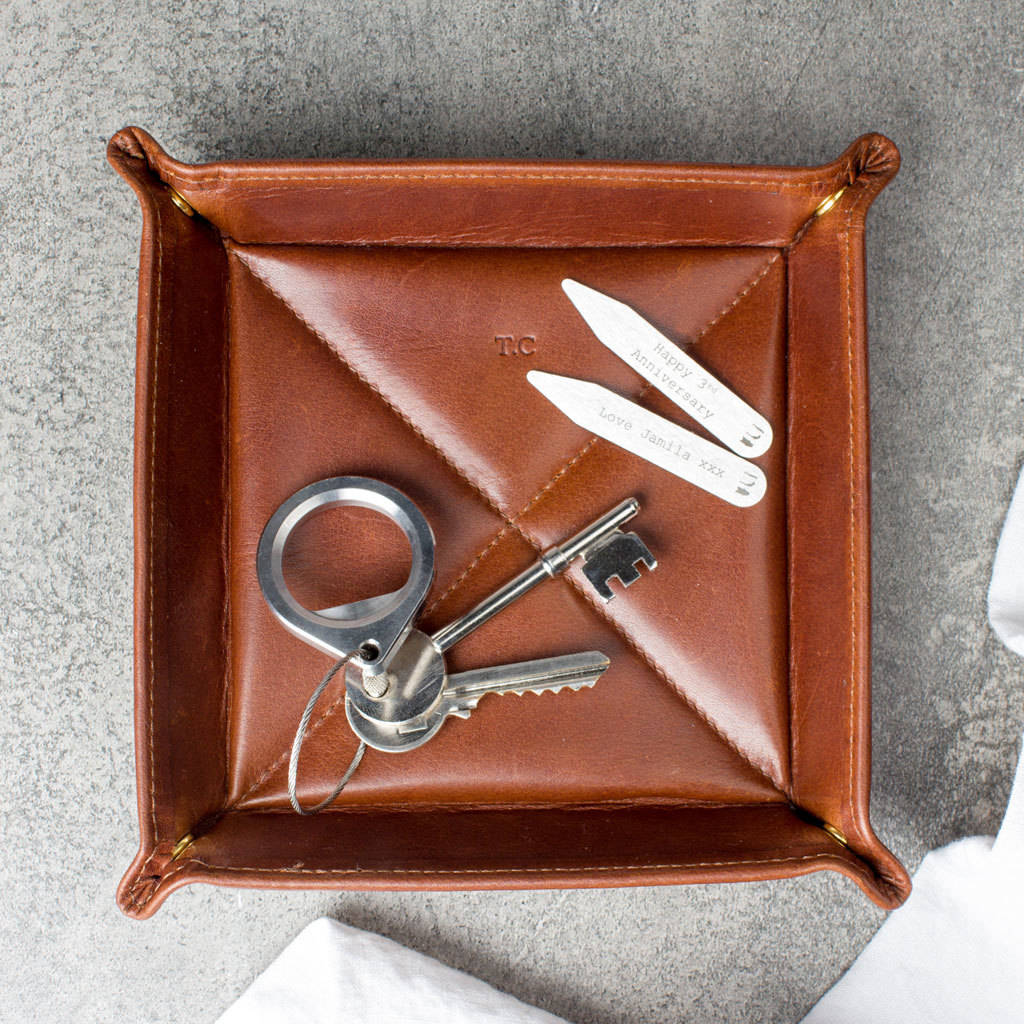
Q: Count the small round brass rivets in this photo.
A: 4